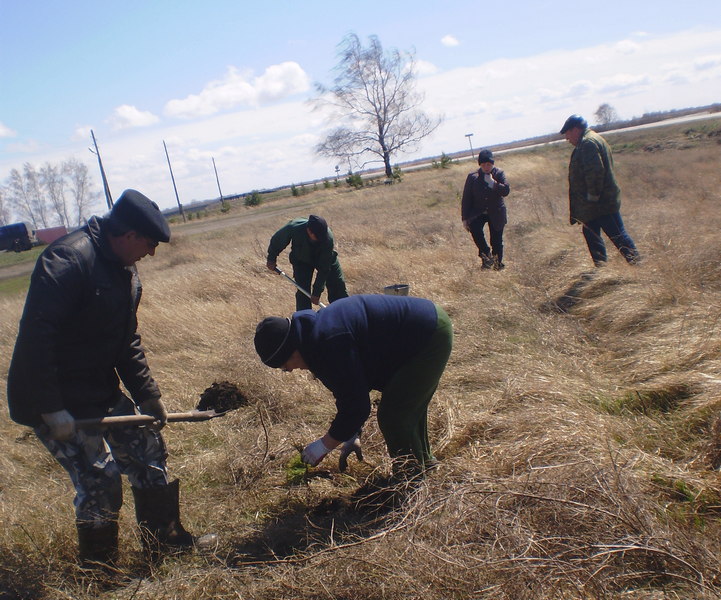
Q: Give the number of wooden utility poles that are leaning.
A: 3